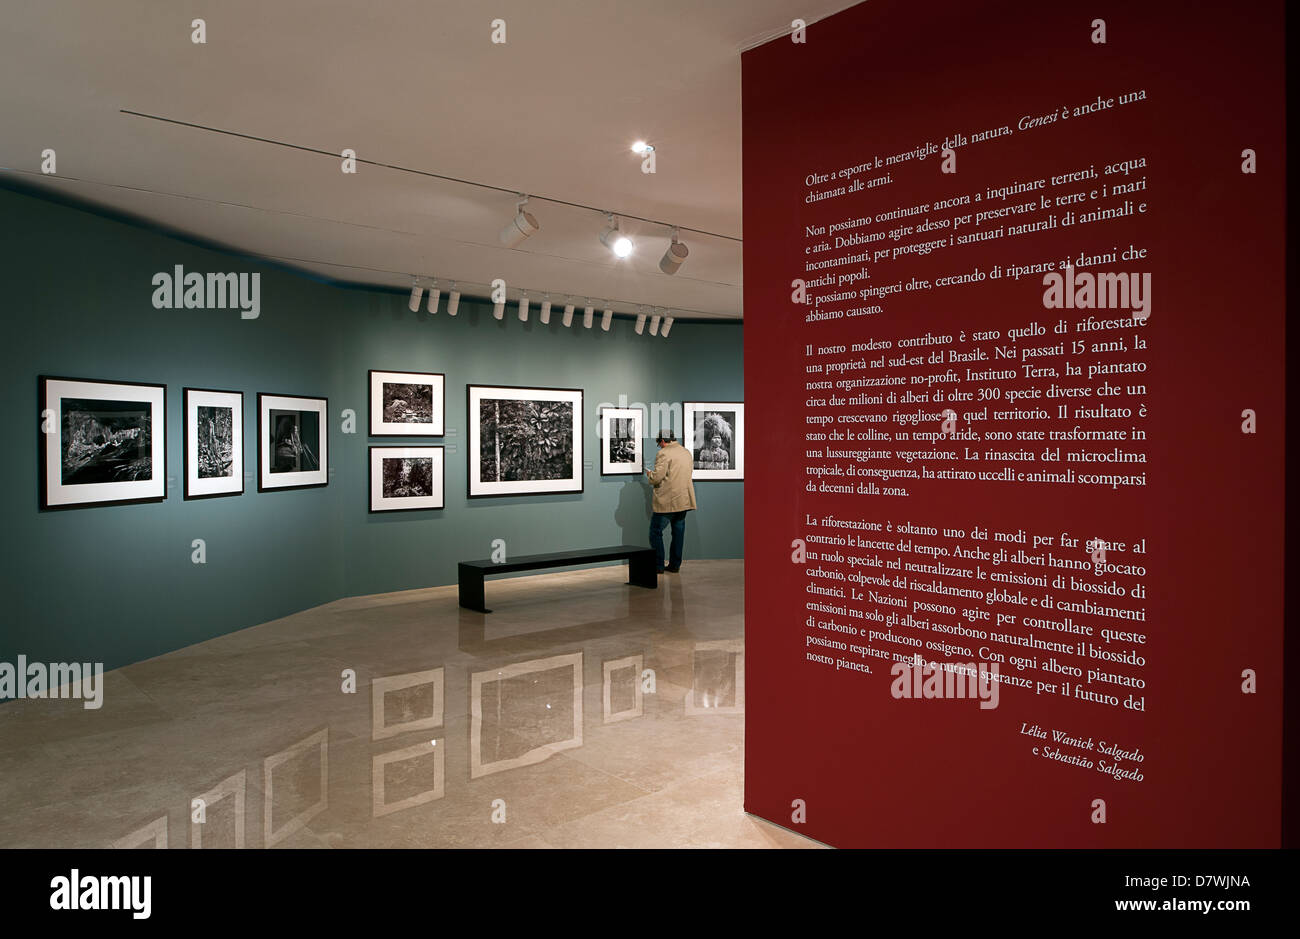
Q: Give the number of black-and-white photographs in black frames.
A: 8